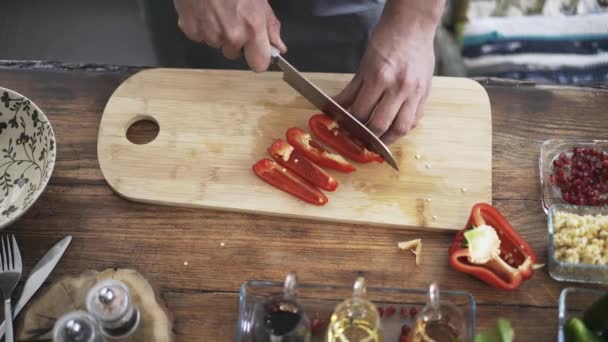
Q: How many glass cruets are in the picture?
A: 3